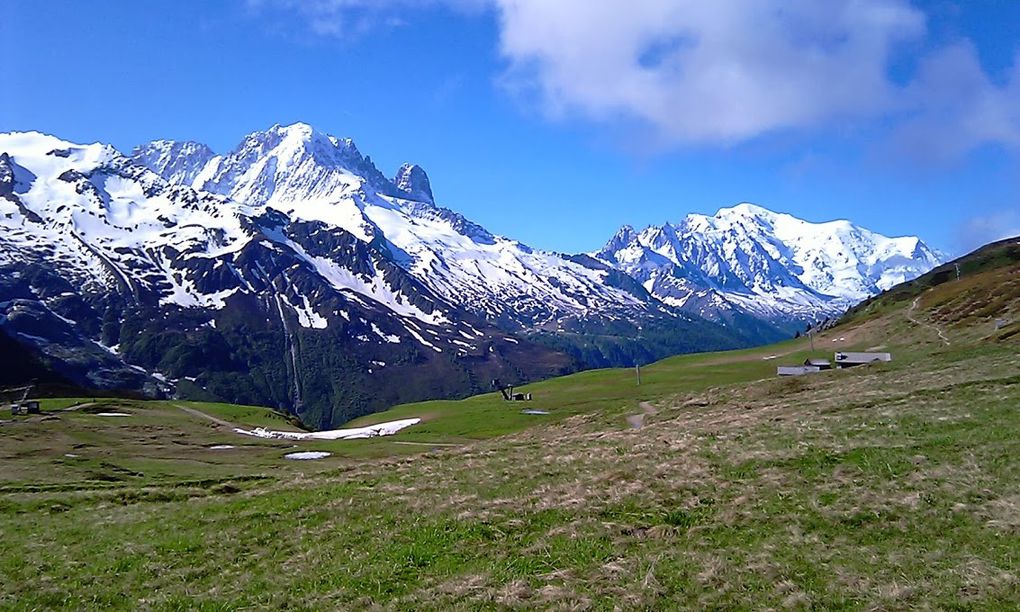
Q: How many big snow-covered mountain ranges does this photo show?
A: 2